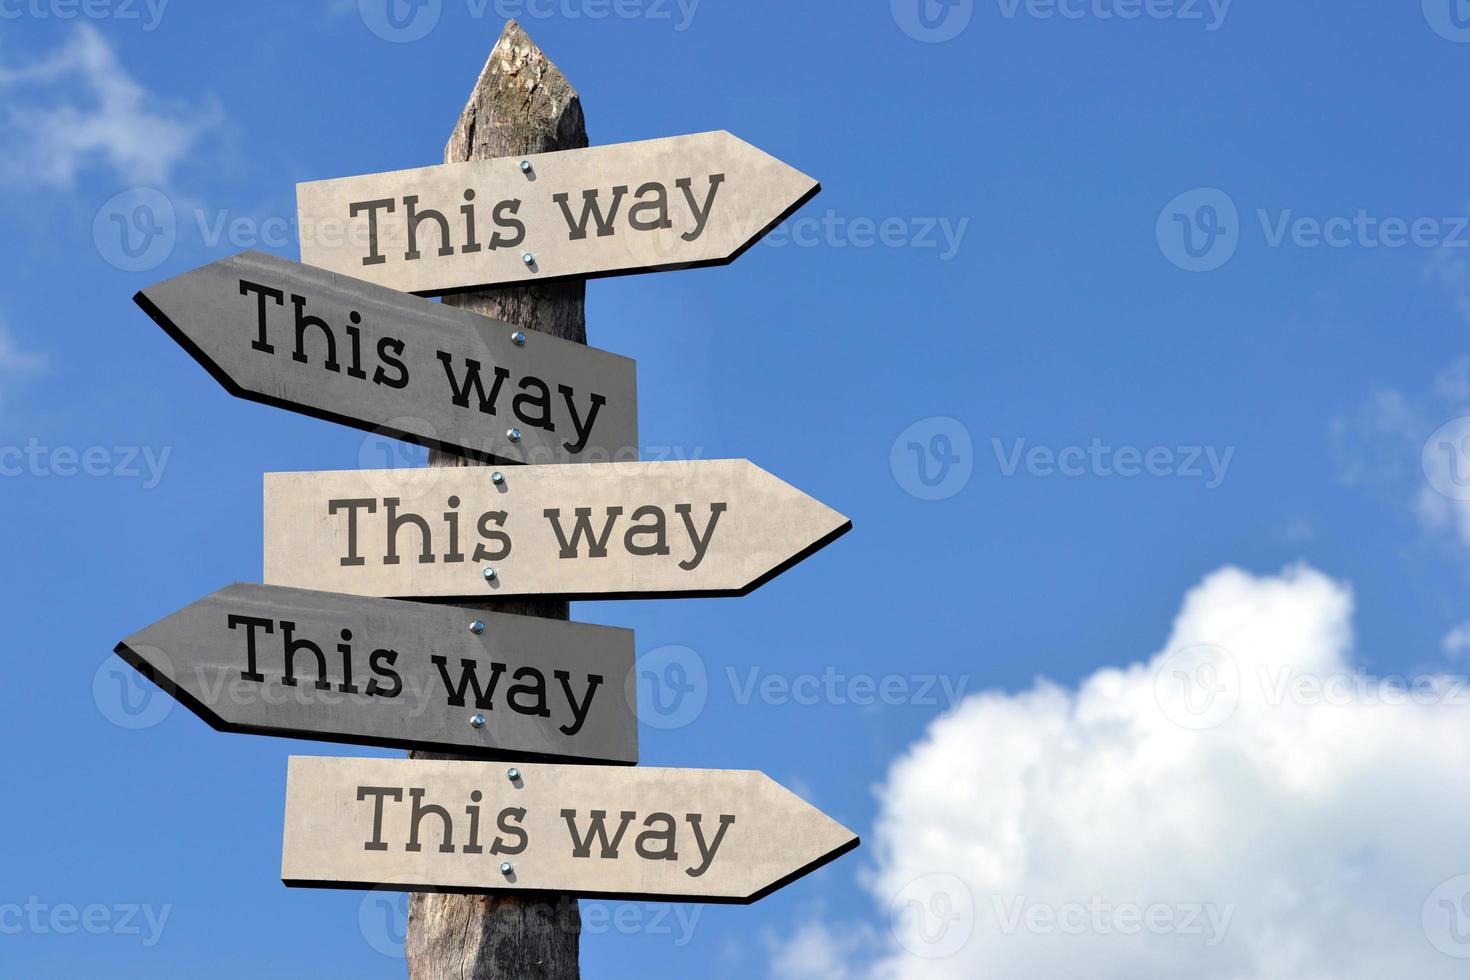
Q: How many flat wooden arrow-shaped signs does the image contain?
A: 5